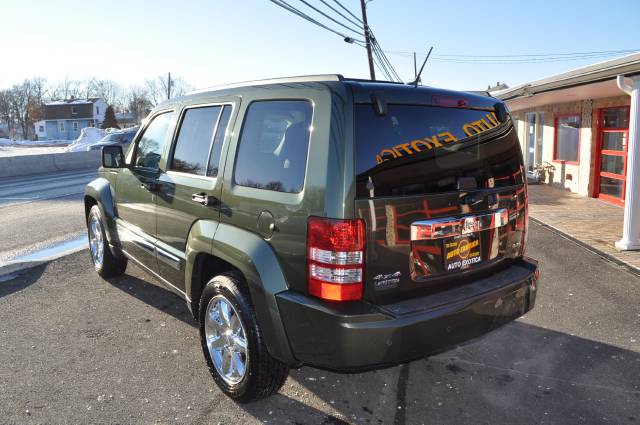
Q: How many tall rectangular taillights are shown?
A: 1